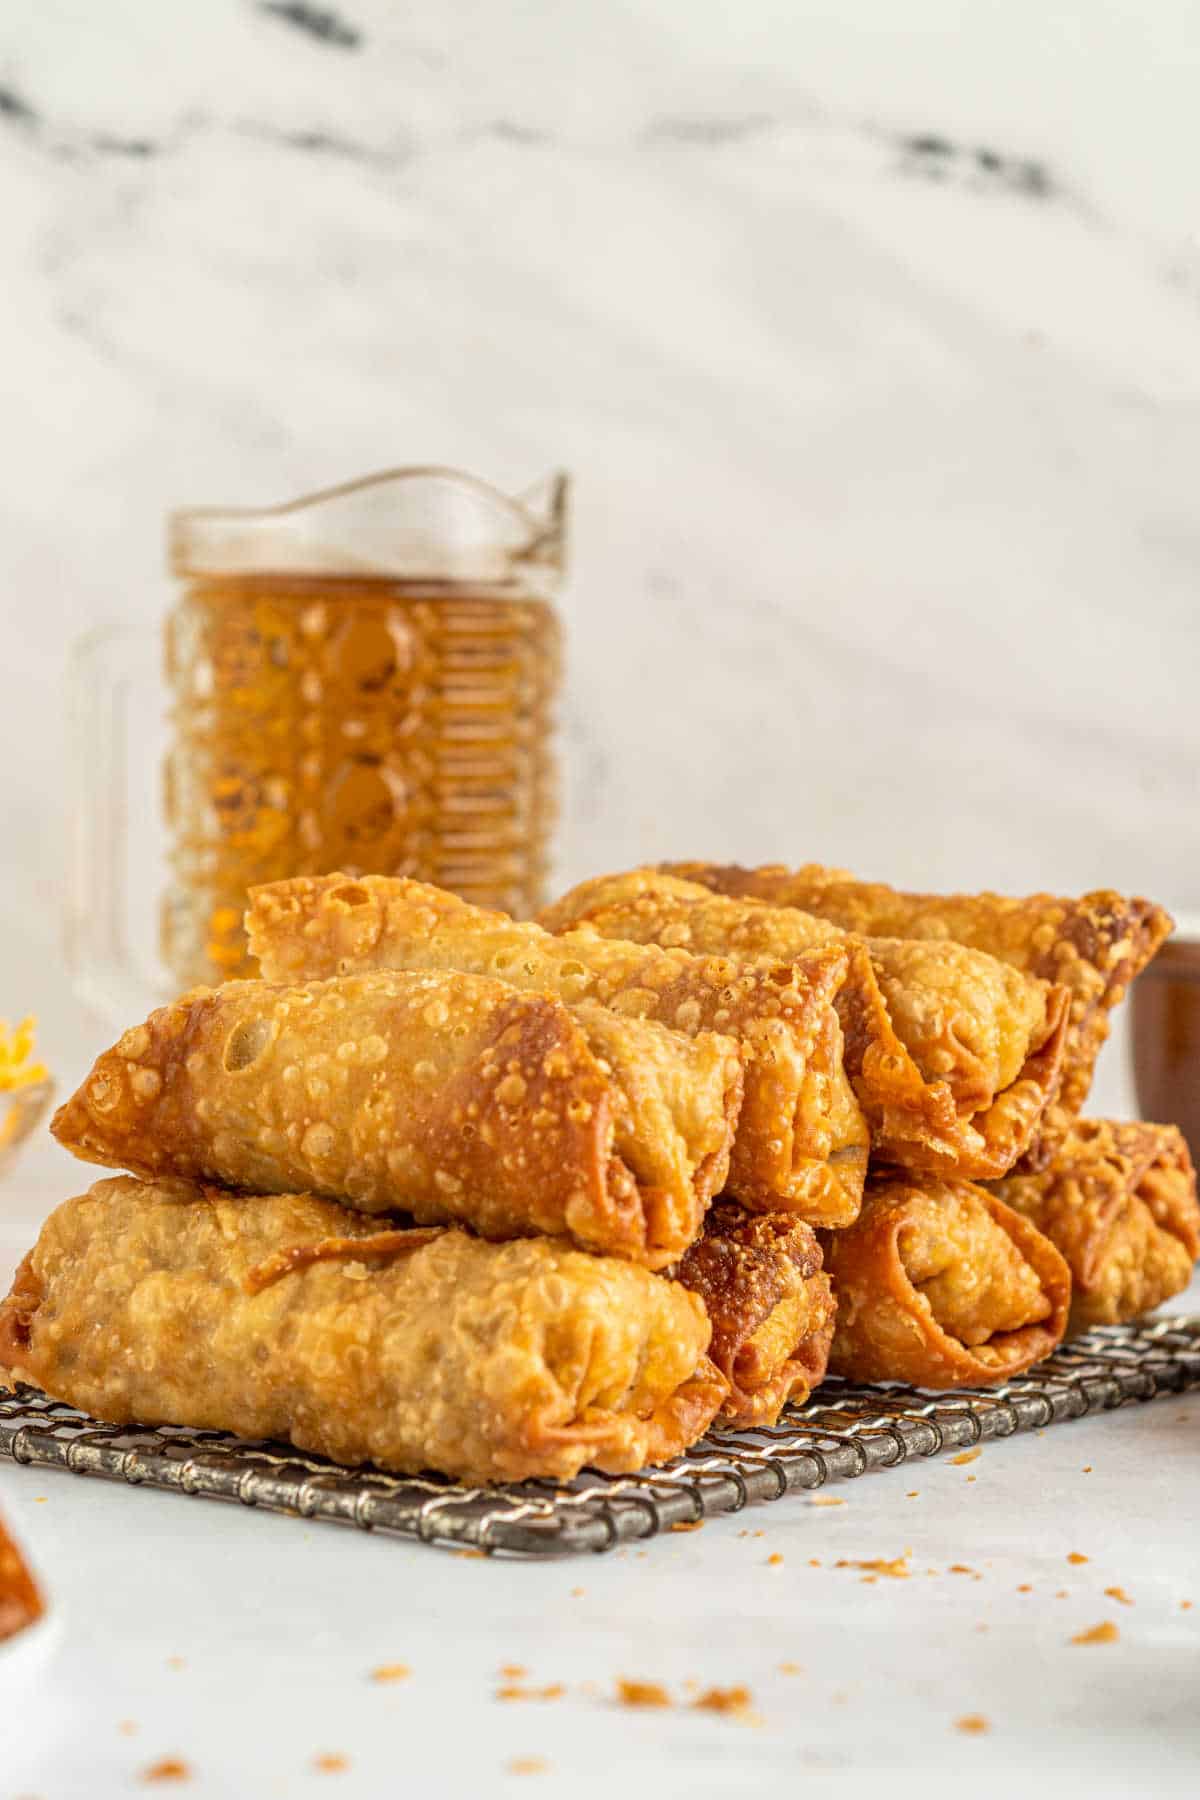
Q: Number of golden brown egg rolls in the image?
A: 8